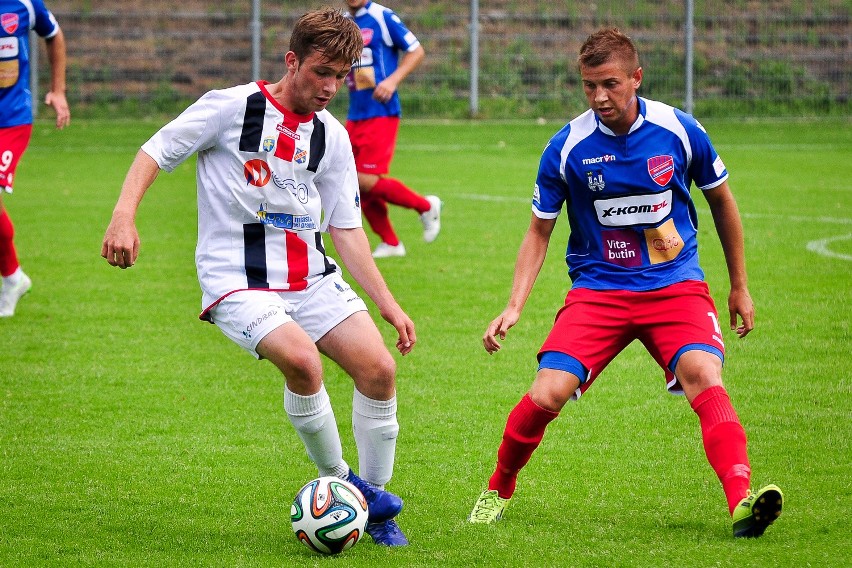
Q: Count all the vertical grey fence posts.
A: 4